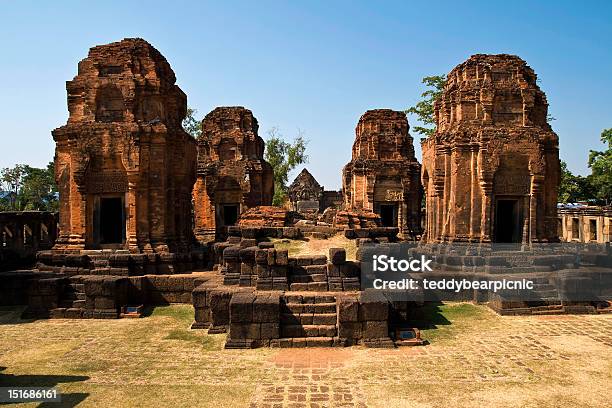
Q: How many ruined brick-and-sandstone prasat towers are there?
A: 4